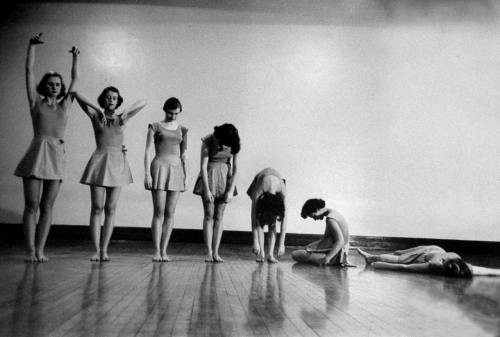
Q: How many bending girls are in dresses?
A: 2